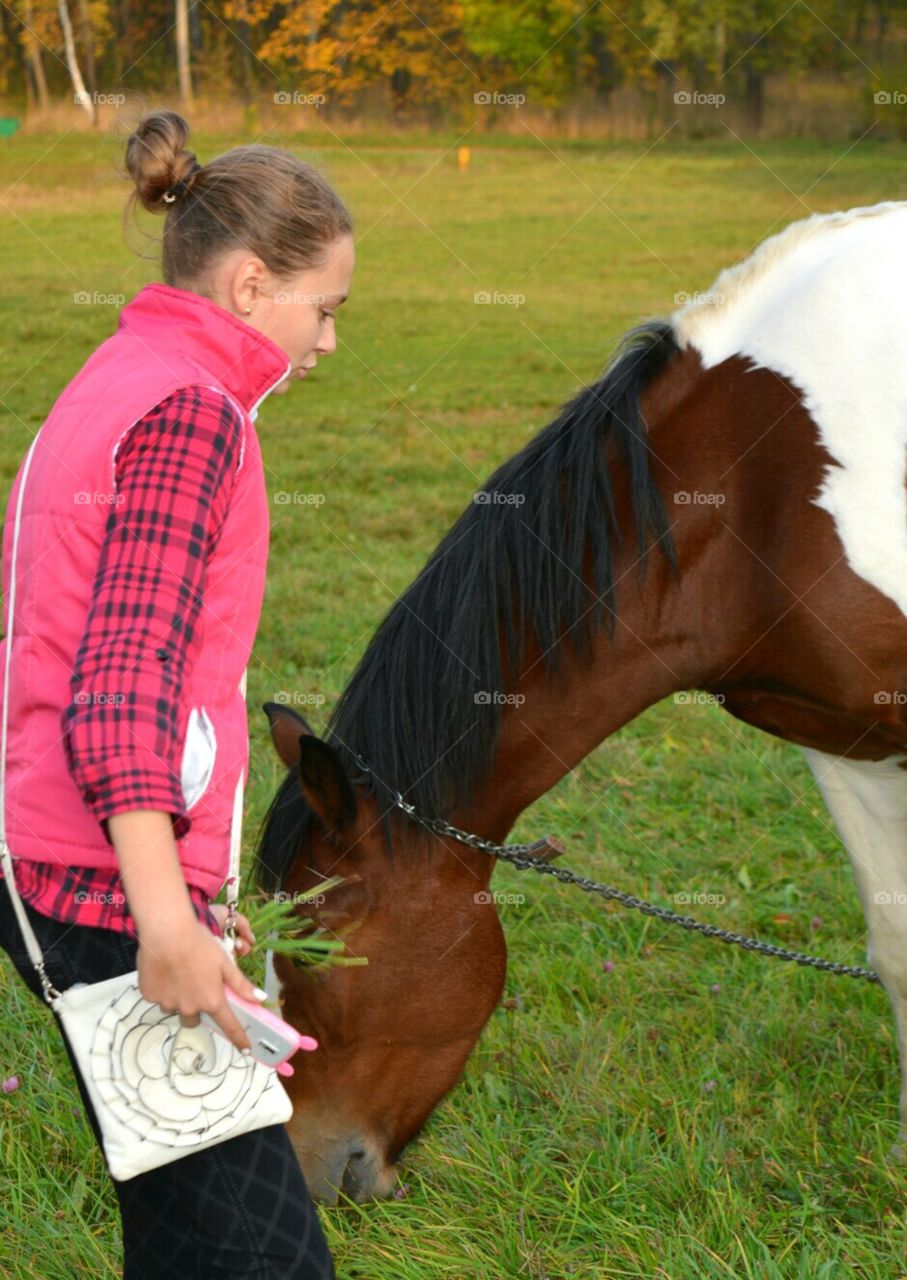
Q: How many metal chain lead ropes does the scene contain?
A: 1